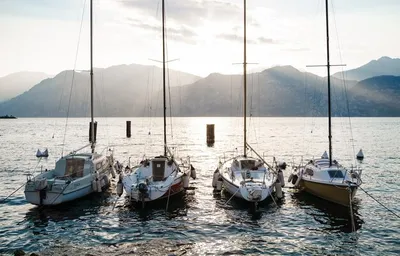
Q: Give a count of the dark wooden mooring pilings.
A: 3